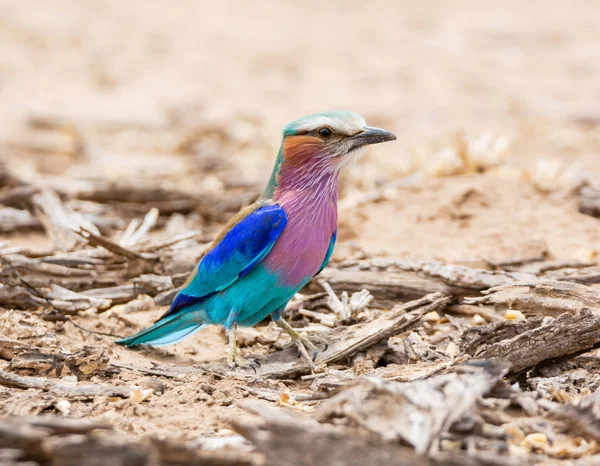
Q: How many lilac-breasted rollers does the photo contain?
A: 1